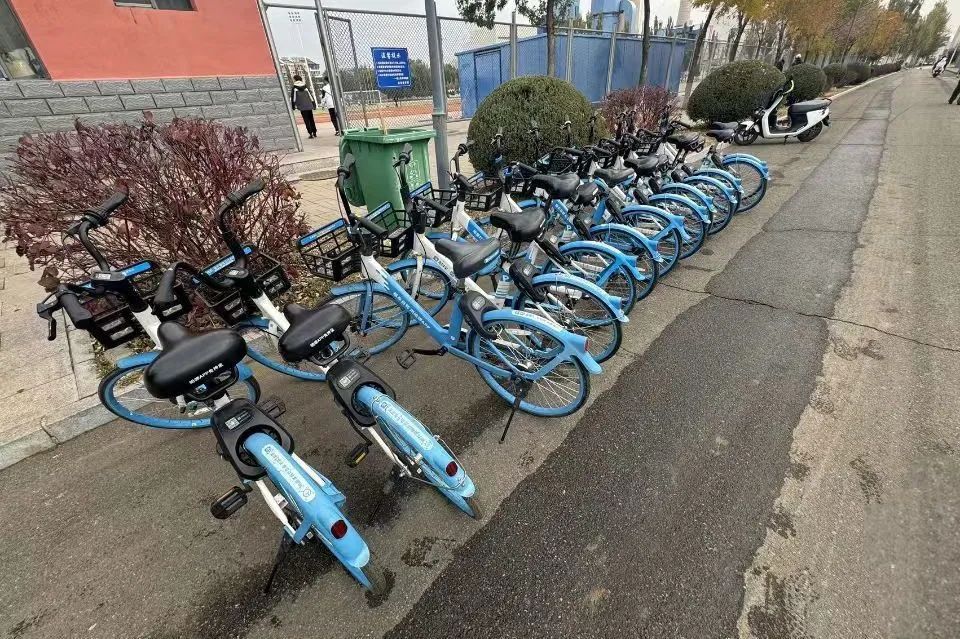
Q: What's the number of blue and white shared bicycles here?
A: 13